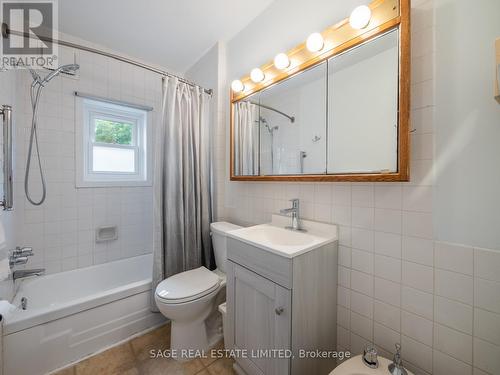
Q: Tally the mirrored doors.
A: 3